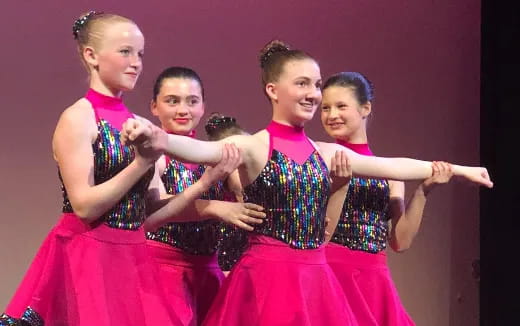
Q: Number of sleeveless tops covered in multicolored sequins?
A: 4